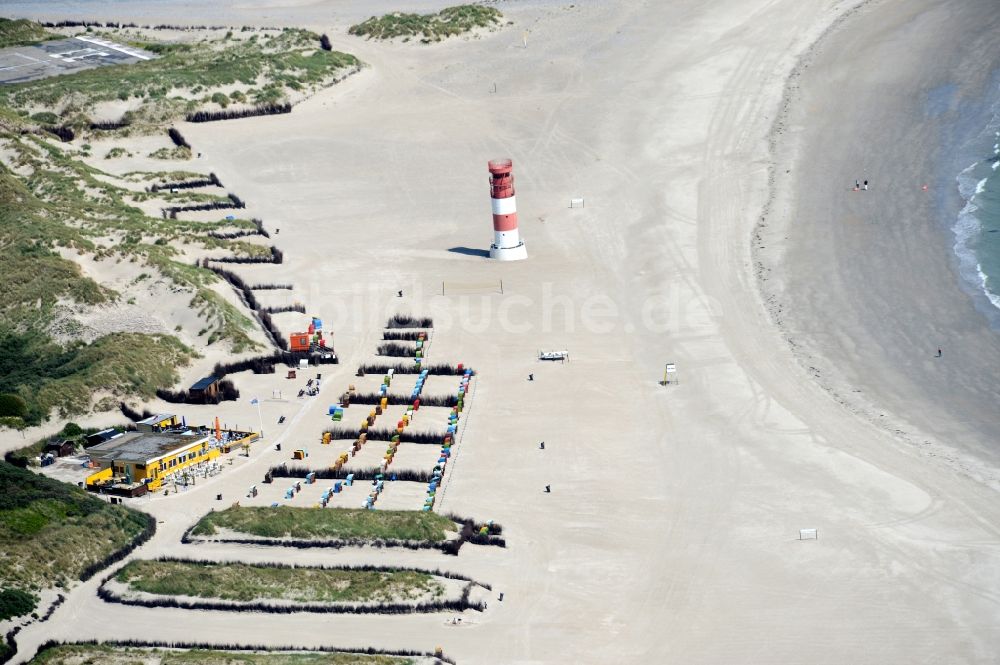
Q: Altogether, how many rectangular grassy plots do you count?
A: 3